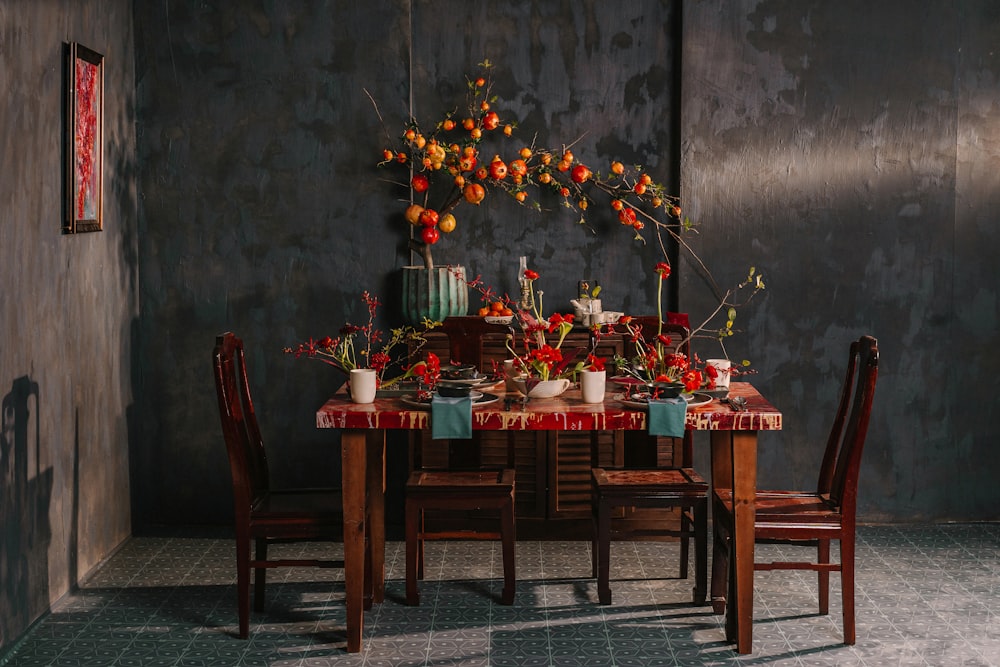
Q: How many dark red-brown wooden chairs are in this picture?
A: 4